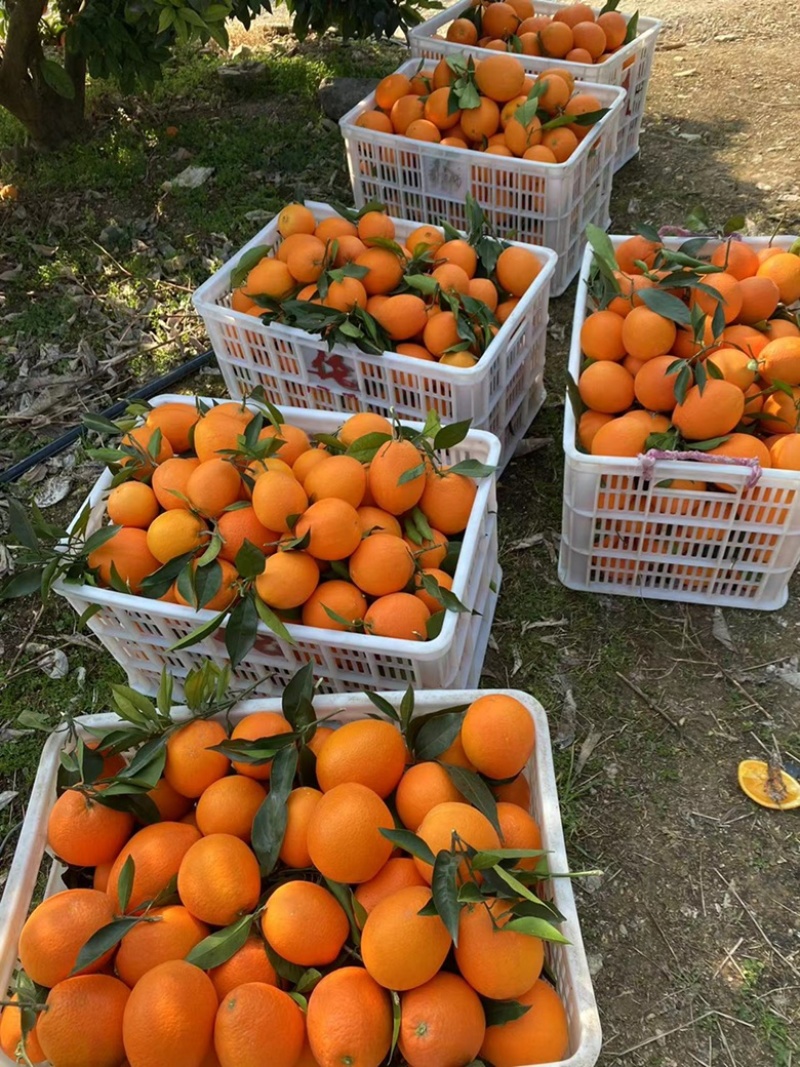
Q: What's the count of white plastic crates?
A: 6